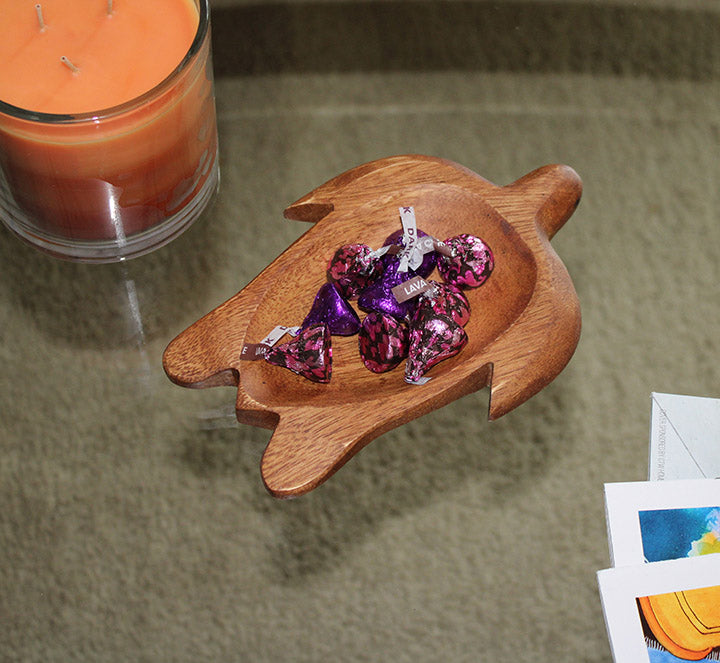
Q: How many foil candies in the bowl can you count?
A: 9